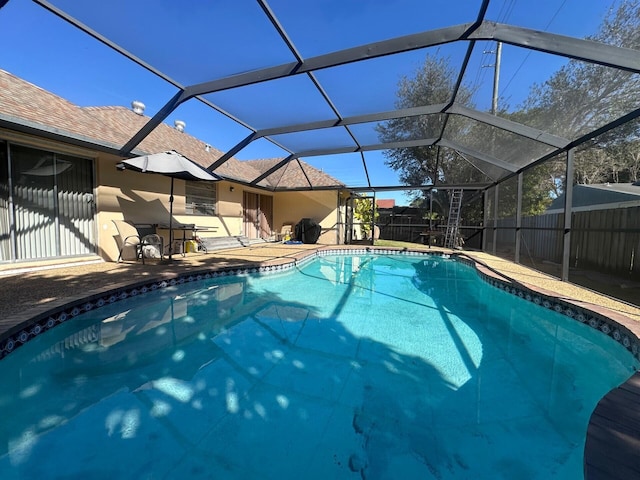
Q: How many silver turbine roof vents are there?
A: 2